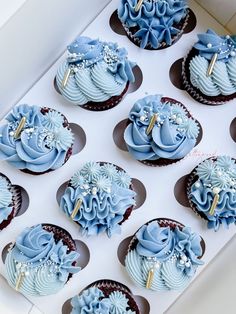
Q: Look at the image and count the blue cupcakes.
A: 11